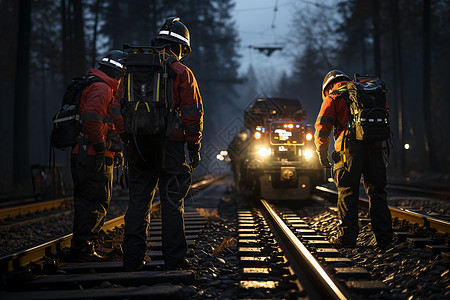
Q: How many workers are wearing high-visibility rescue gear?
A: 3